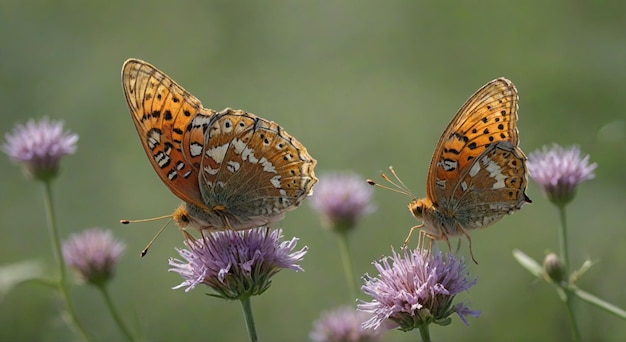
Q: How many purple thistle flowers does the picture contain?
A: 7